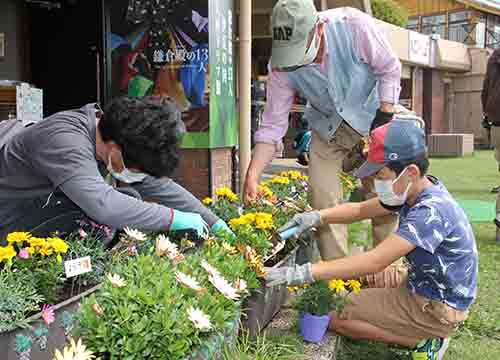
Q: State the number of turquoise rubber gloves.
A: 2